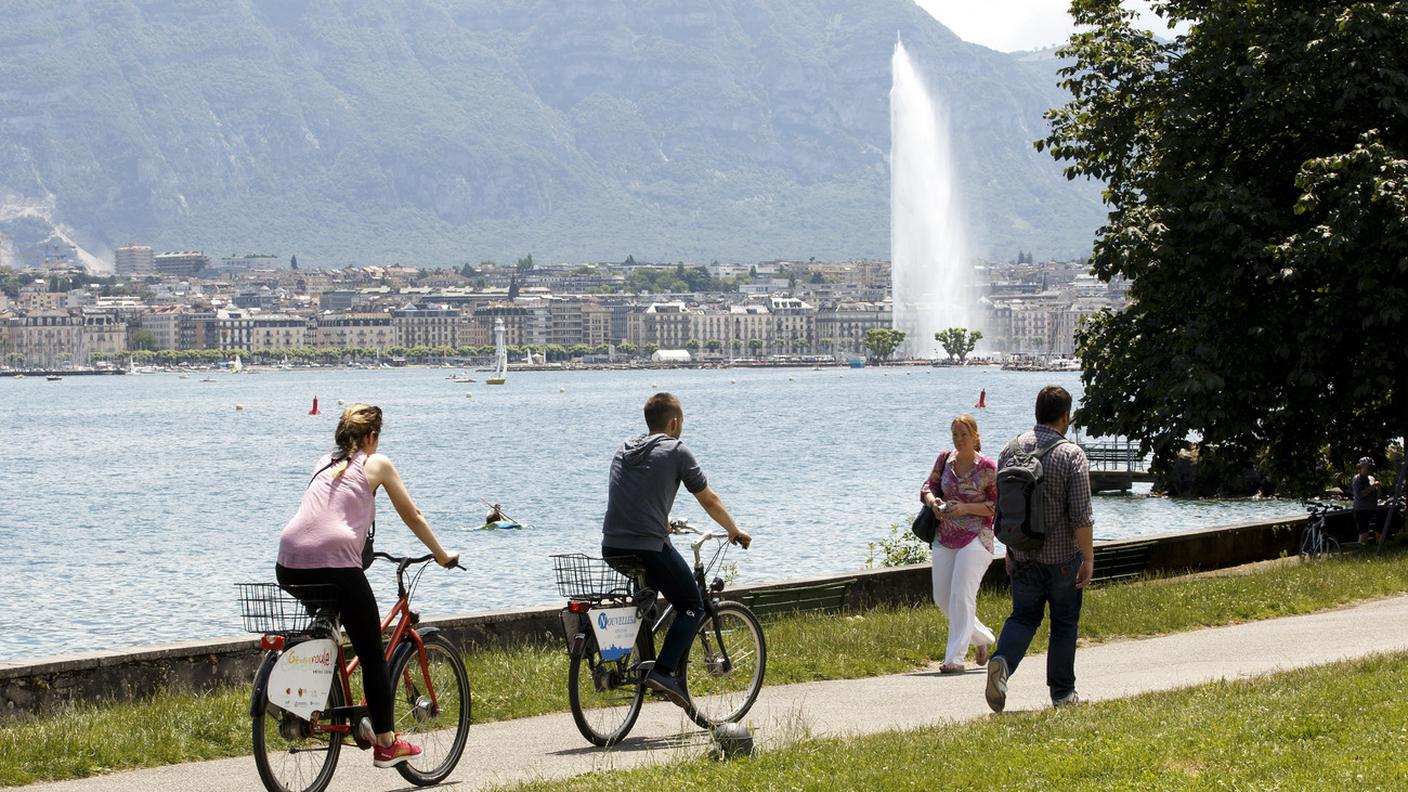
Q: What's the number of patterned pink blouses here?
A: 1